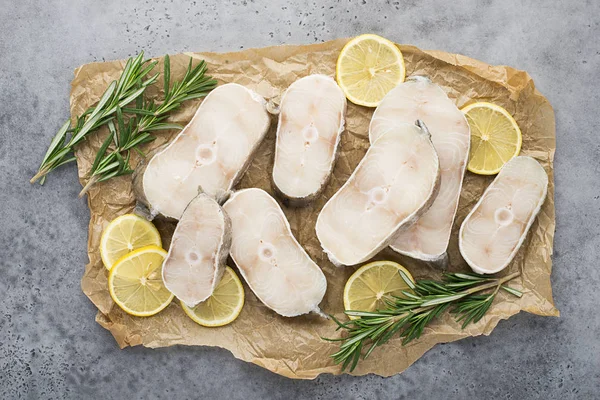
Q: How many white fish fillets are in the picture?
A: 7